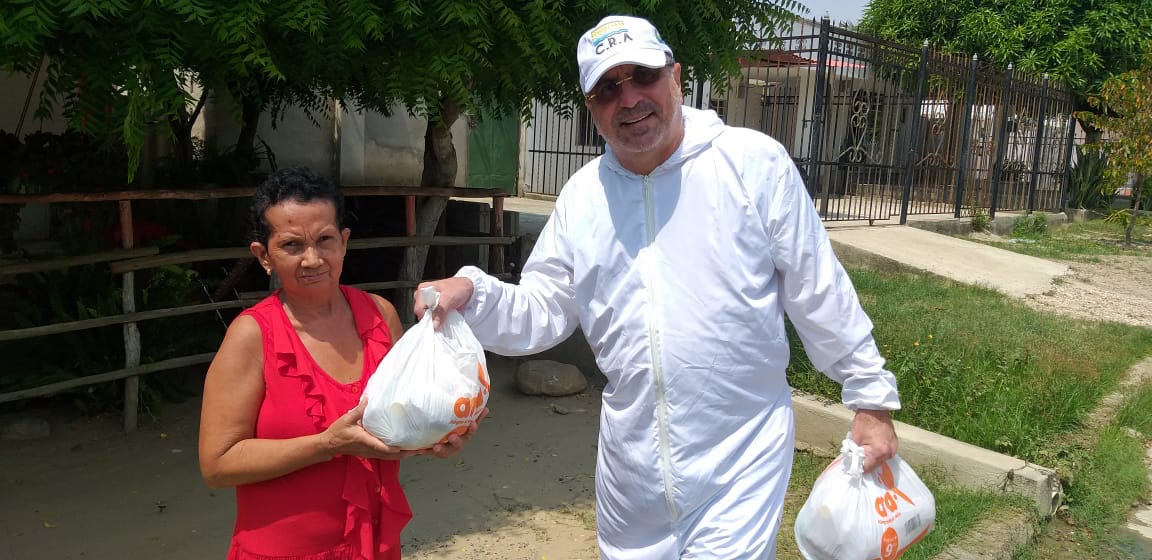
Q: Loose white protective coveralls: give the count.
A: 1